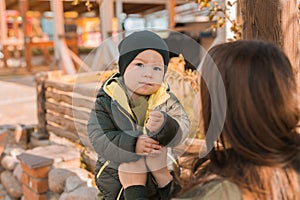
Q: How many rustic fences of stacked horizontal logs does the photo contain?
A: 1